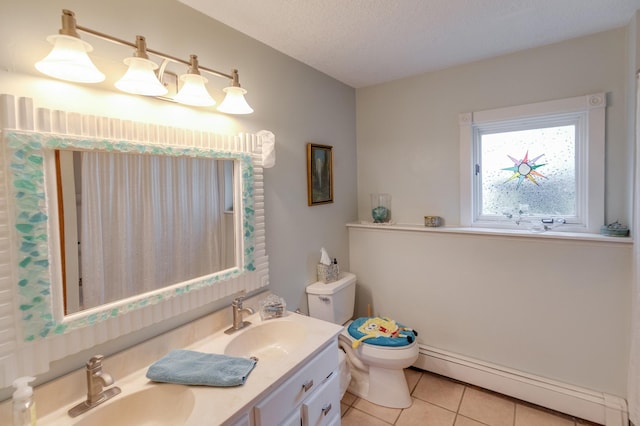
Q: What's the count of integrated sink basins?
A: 2